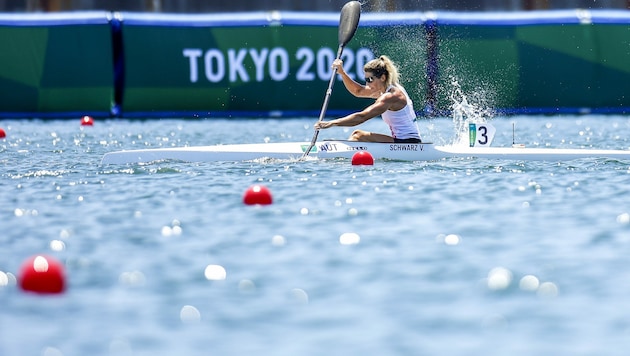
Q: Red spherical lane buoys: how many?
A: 5